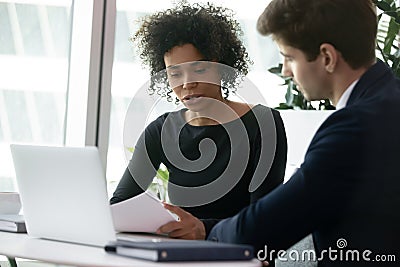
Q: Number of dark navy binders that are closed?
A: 1